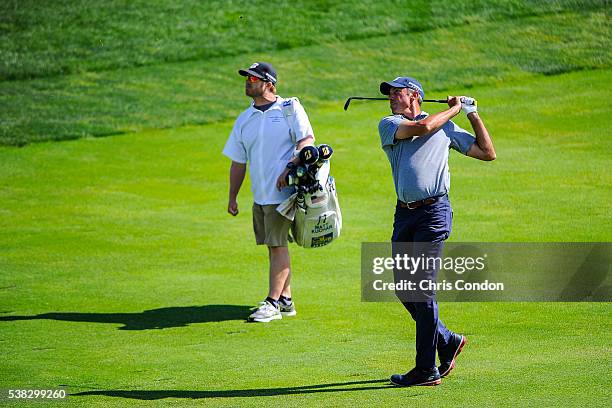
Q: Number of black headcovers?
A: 2